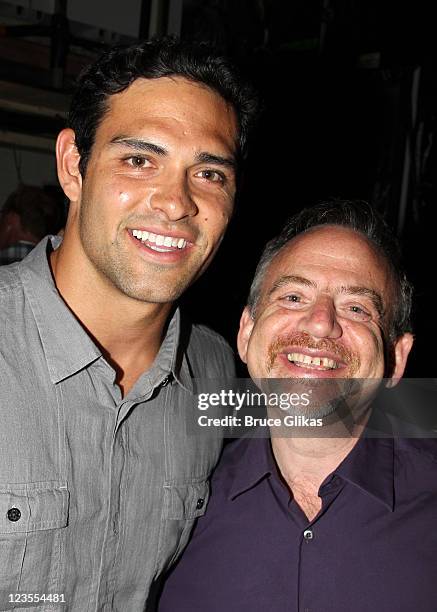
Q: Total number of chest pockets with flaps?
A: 2